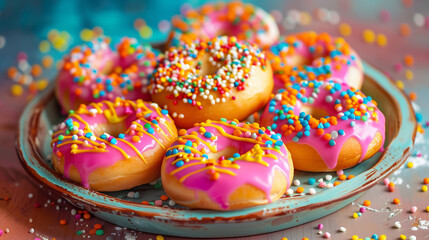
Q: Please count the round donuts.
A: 7